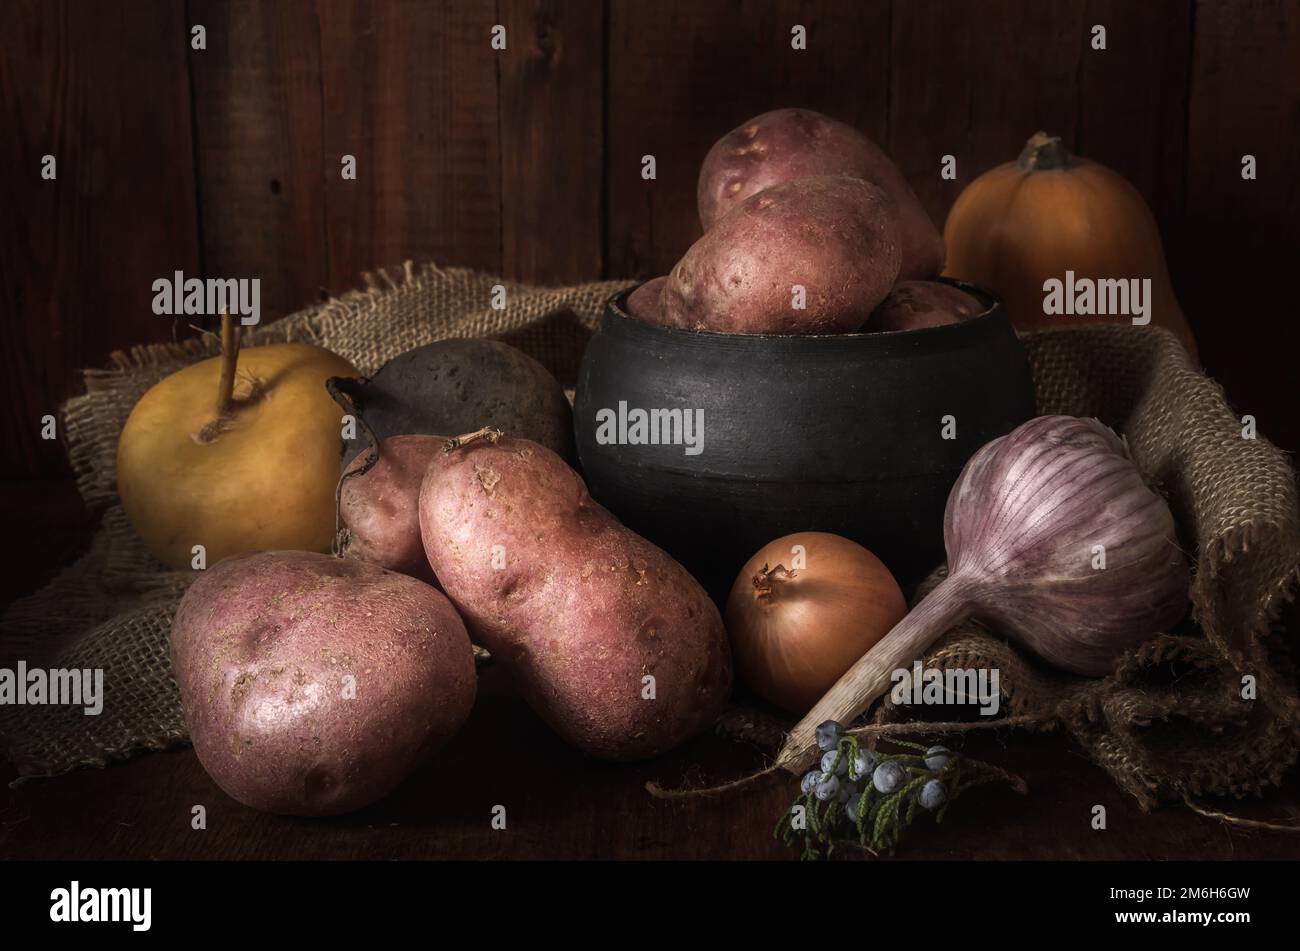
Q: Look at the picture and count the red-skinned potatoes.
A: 7